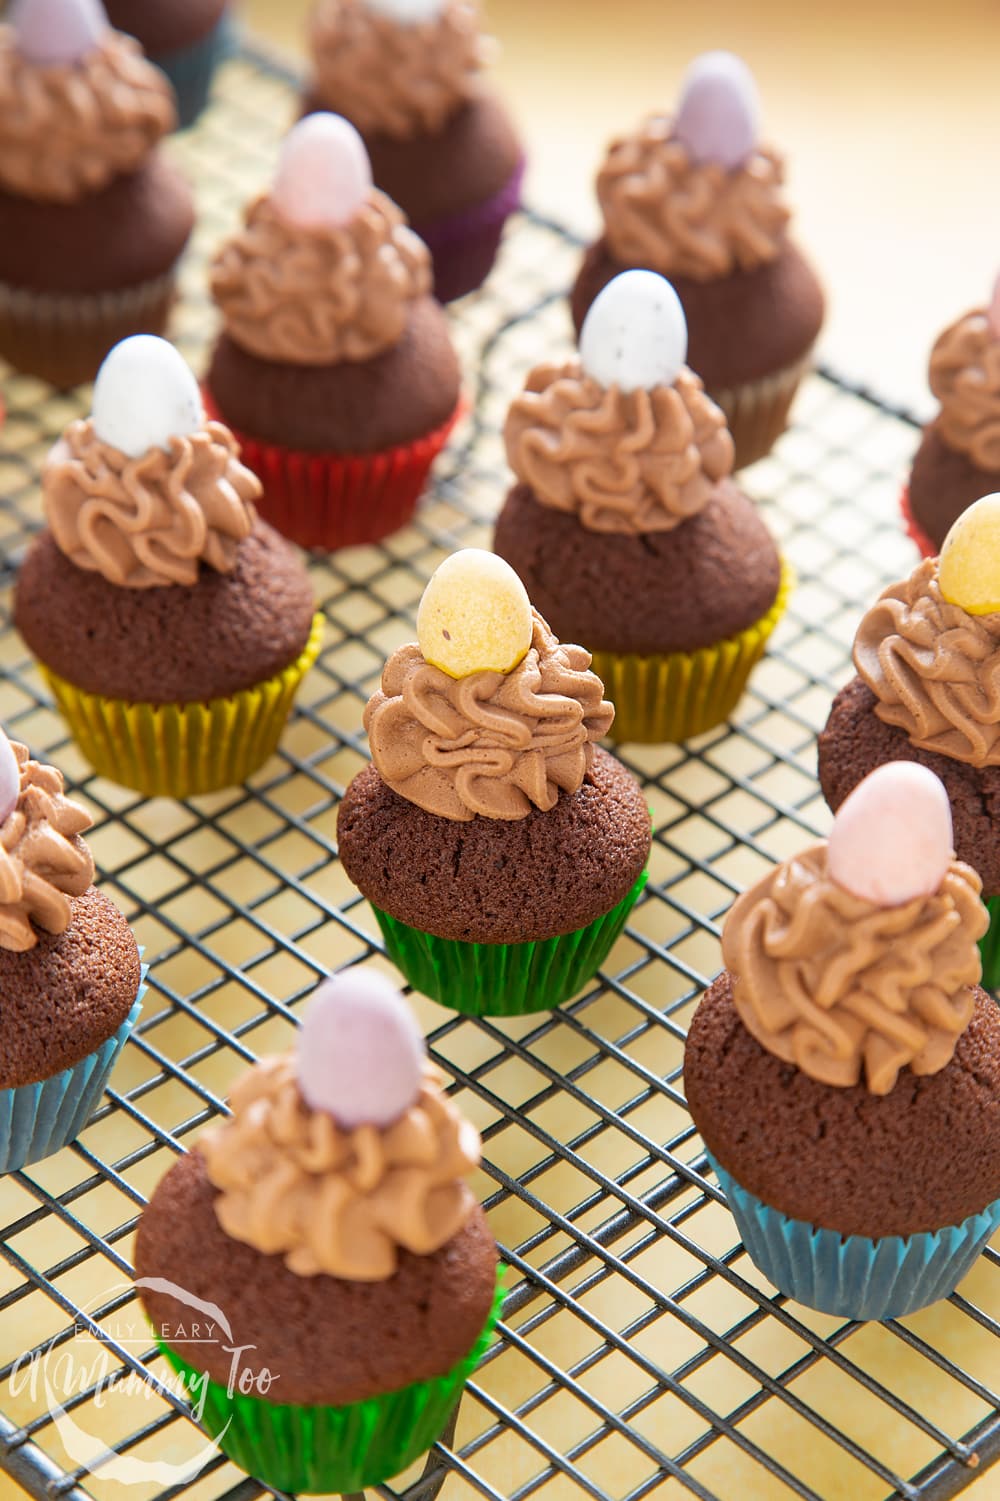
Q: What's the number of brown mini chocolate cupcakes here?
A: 13